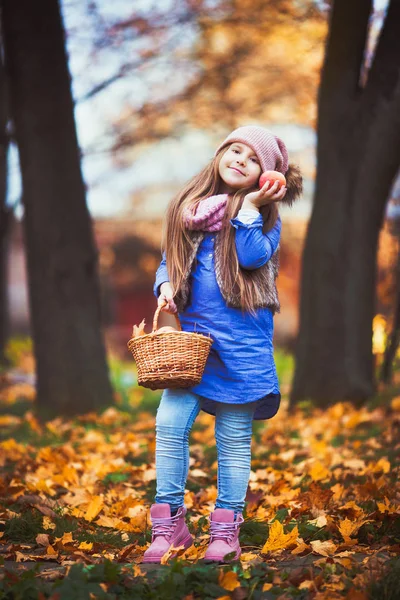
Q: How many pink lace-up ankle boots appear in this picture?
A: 2